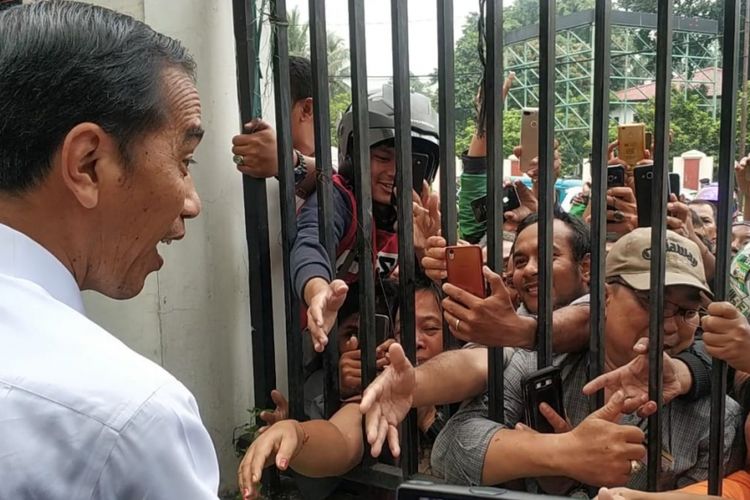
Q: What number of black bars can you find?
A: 11